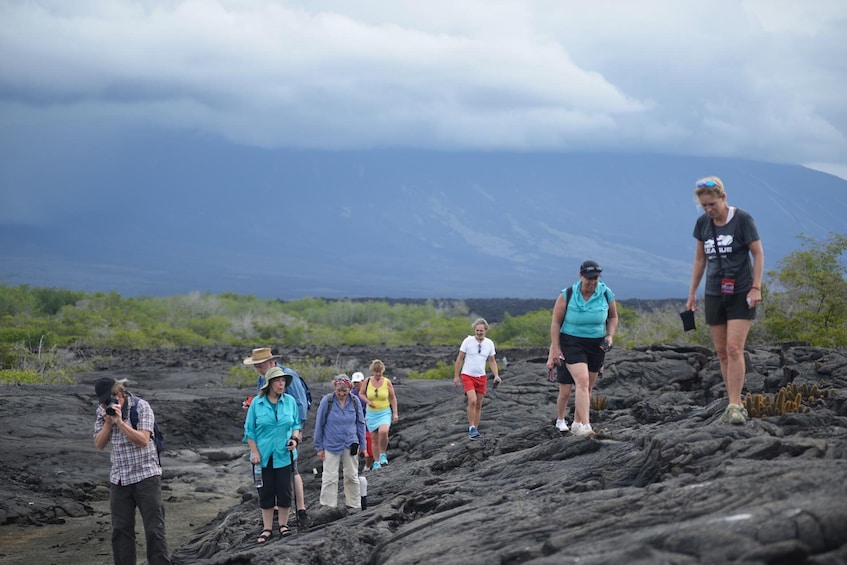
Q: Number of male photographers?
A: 1